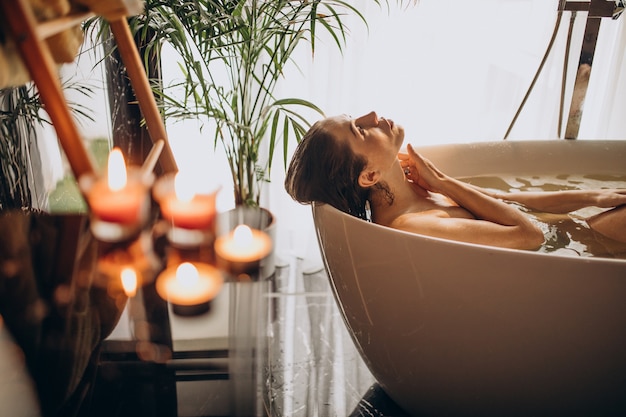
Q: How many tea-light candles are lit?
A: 4